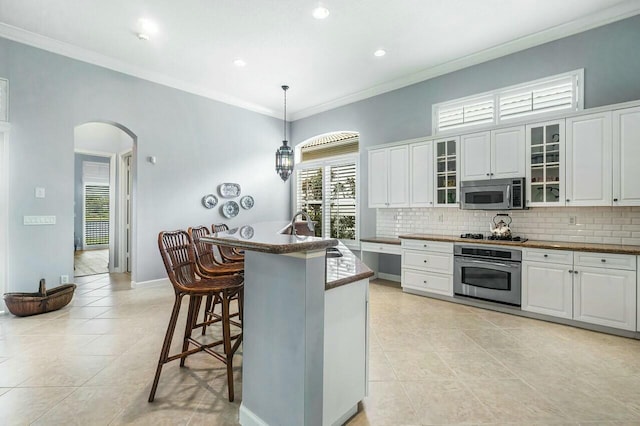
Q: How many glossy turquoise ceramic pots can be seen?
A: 0